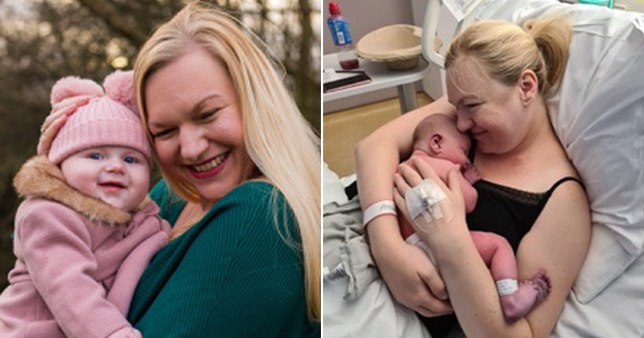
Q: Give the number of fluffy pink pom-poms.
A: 2